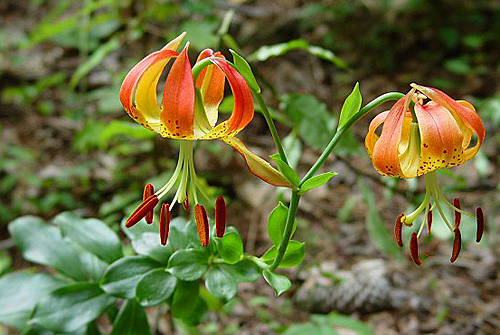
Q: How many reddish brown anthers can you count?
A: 12